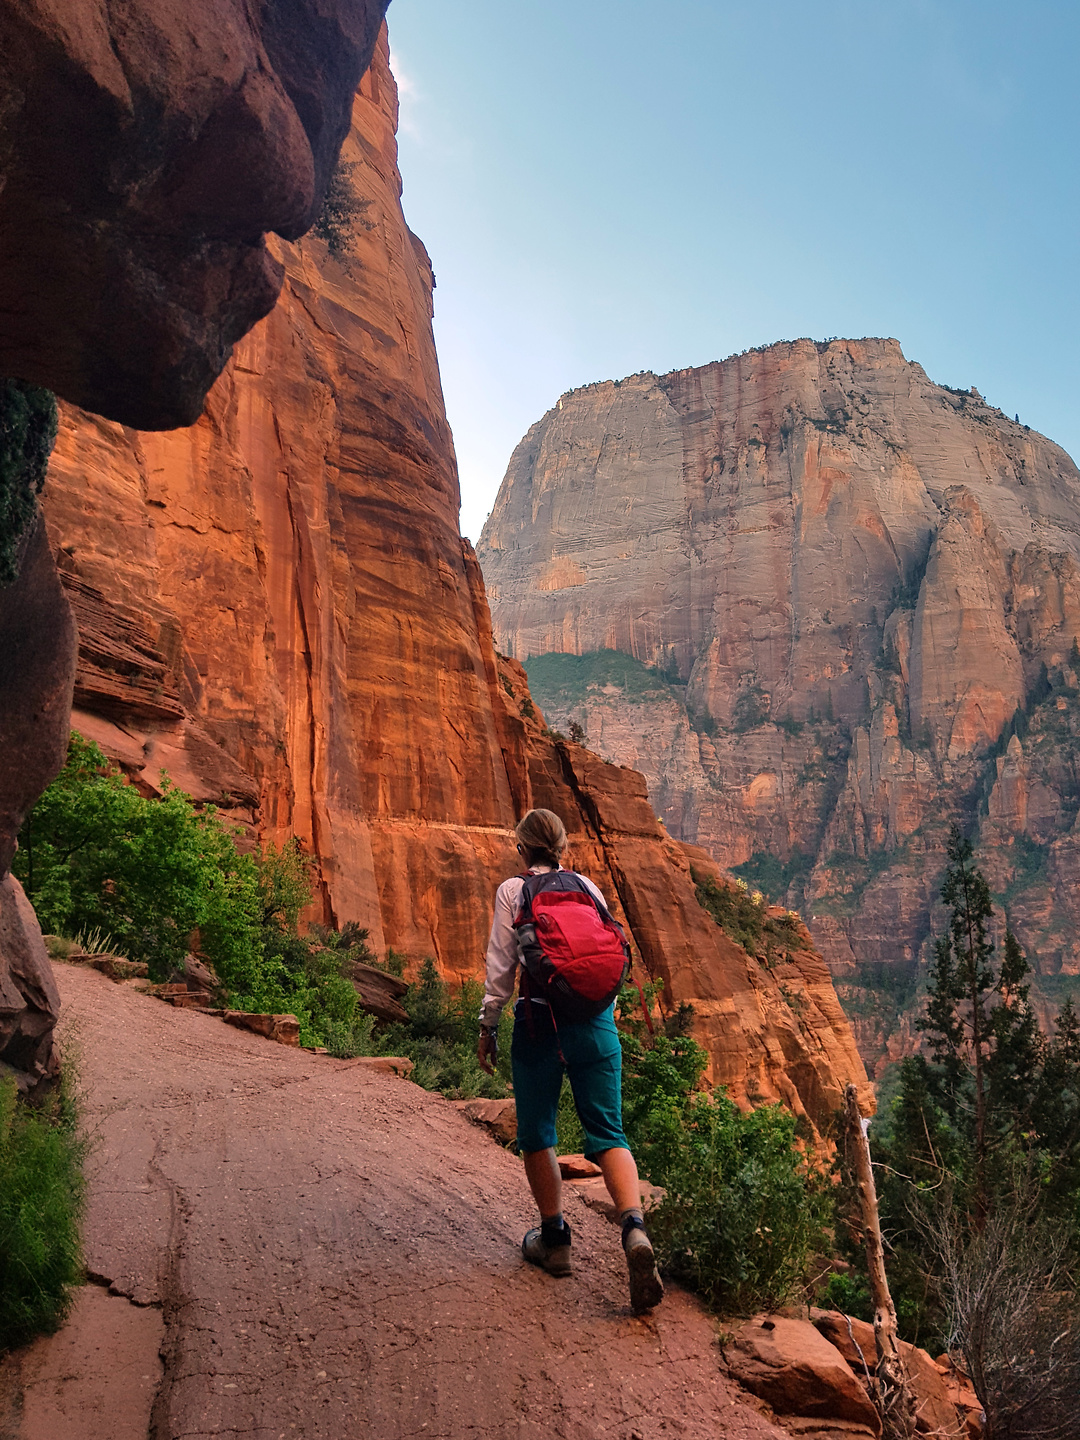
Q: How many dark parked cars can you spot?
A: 0